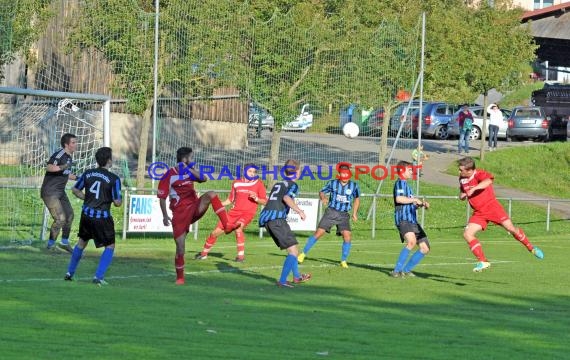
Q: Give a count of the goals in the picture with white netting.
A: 1